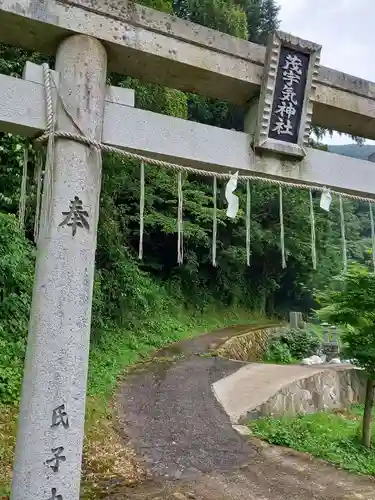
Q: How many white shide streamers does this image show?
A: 2